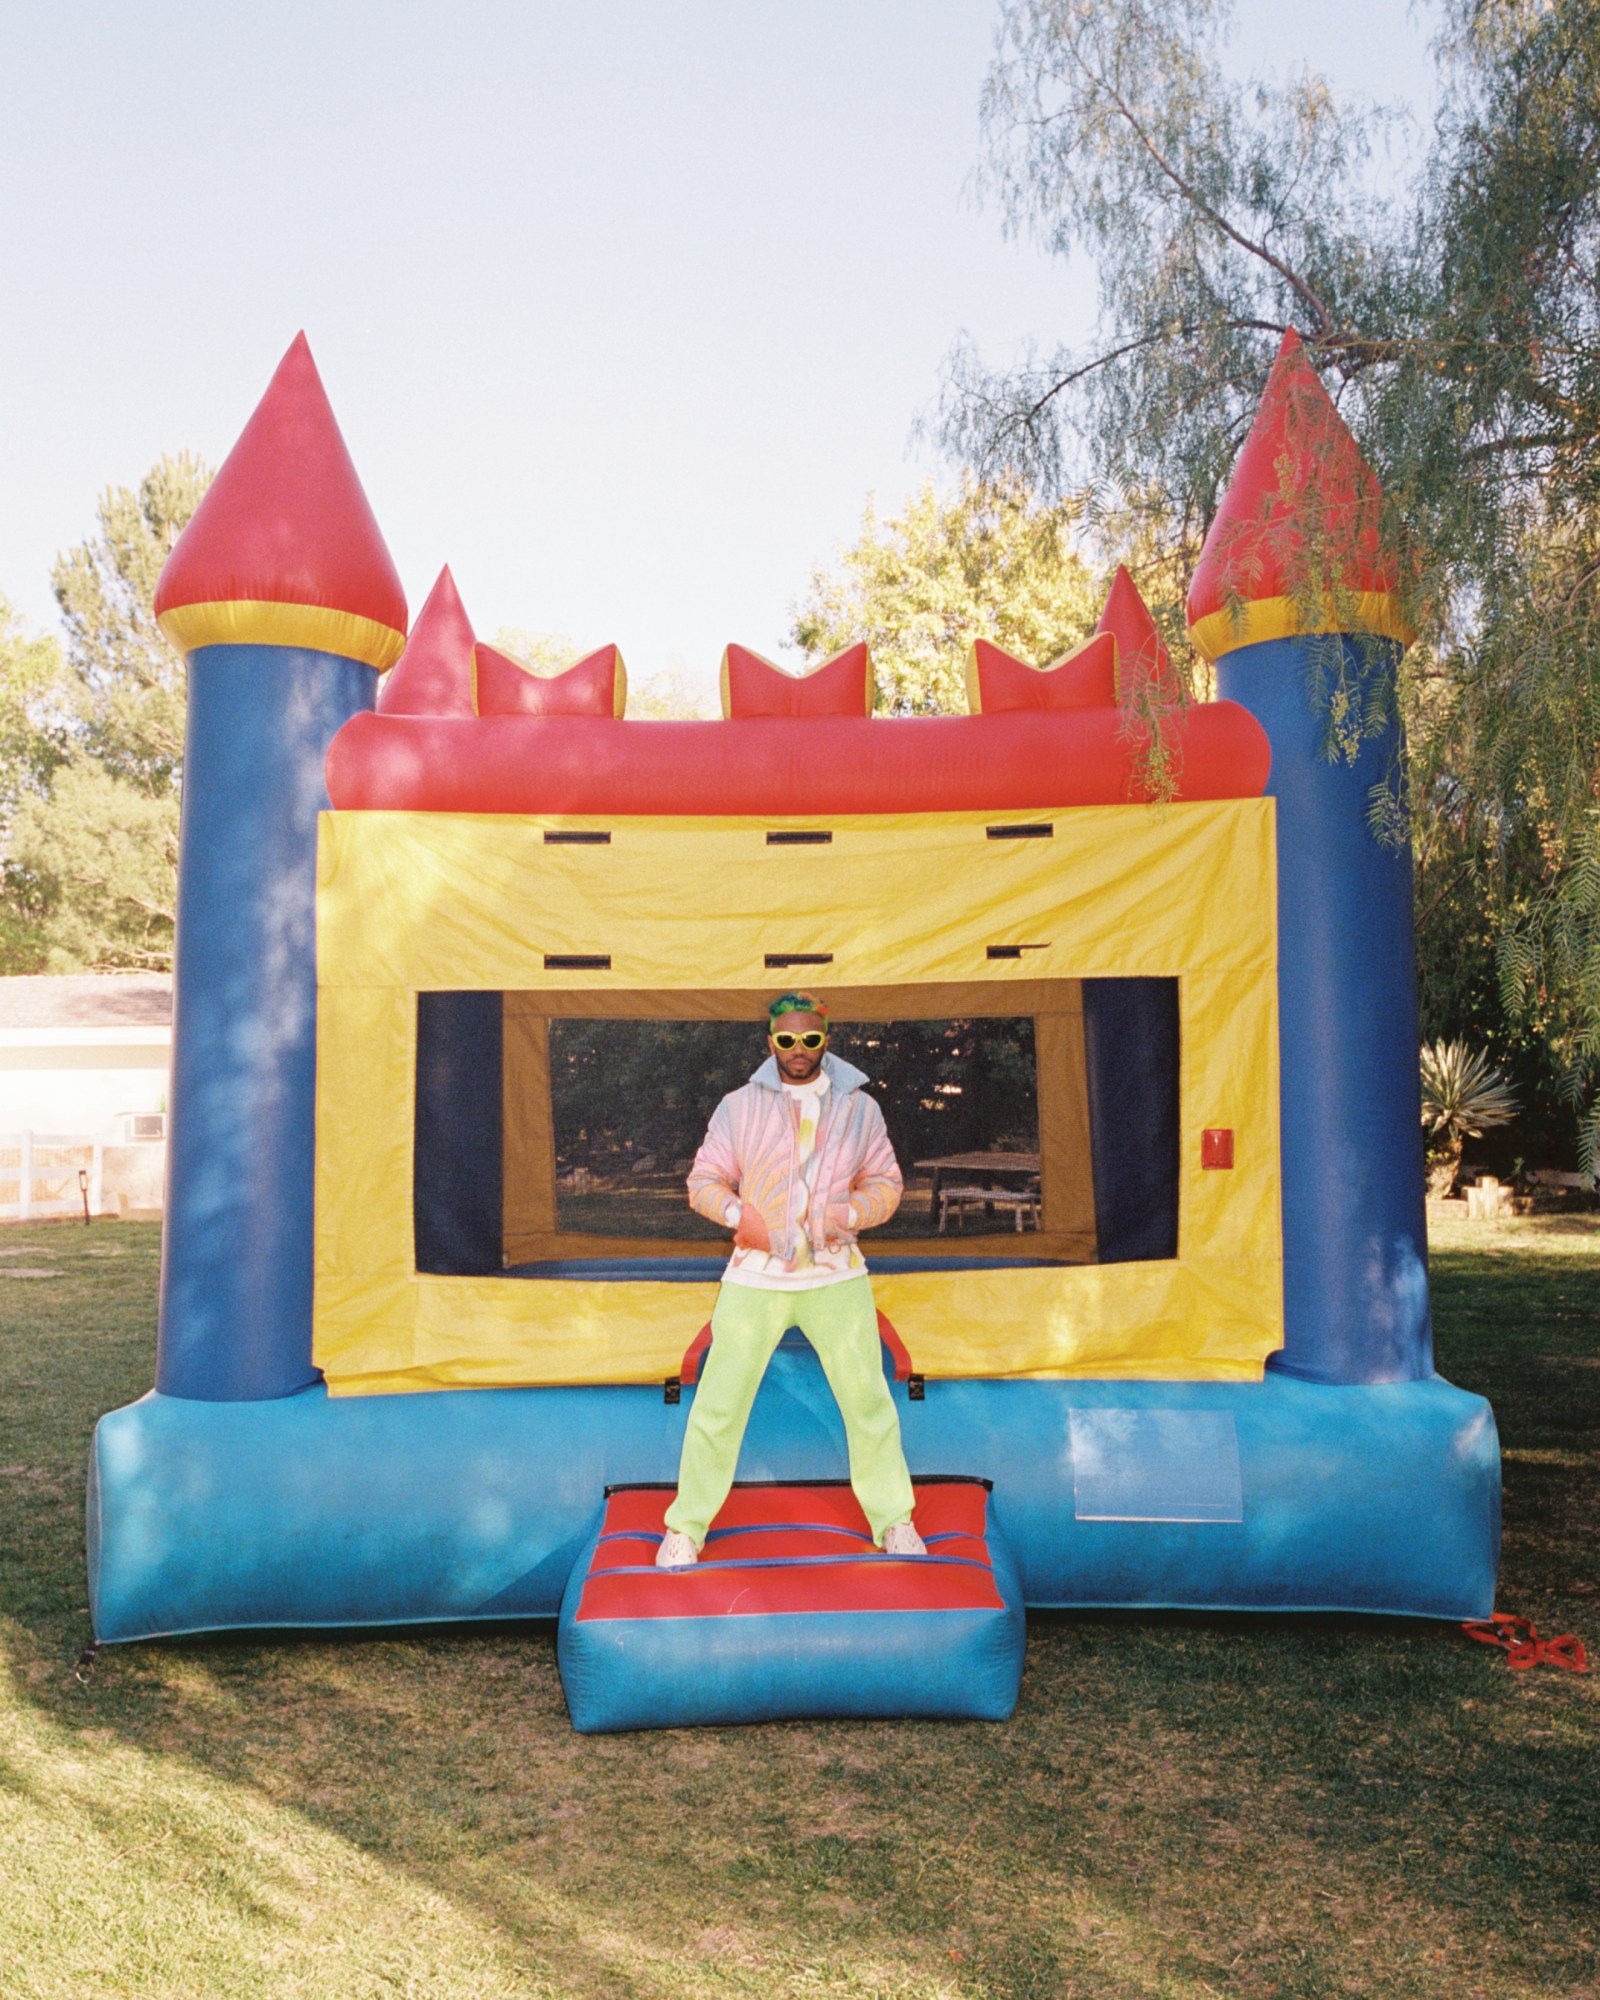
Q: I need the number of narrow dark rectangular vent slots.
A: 6